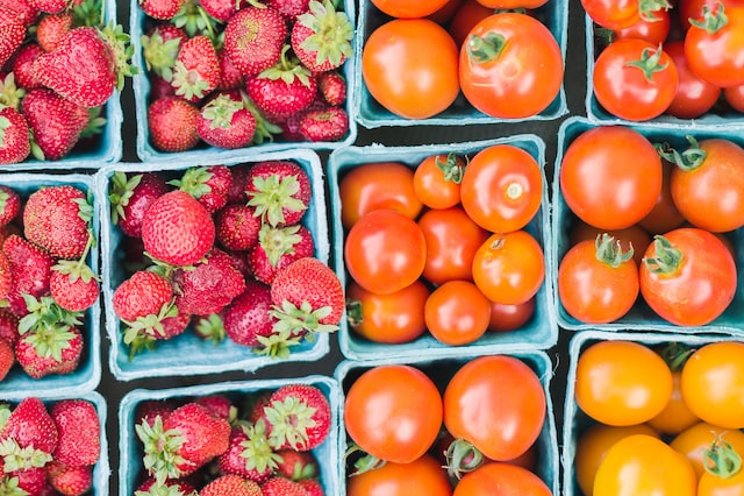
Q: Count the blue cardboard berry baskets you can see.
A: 12